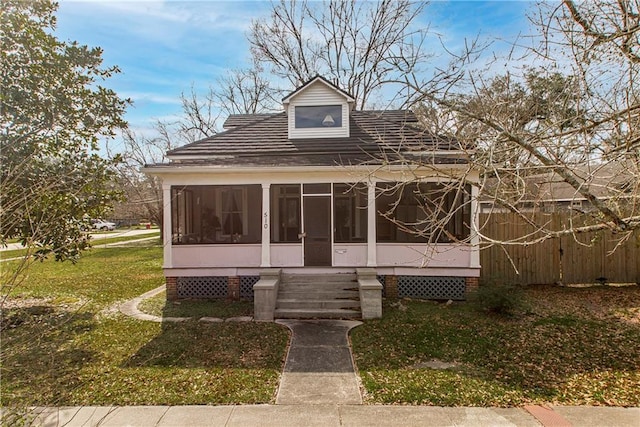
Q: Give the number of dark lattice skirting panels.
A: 4